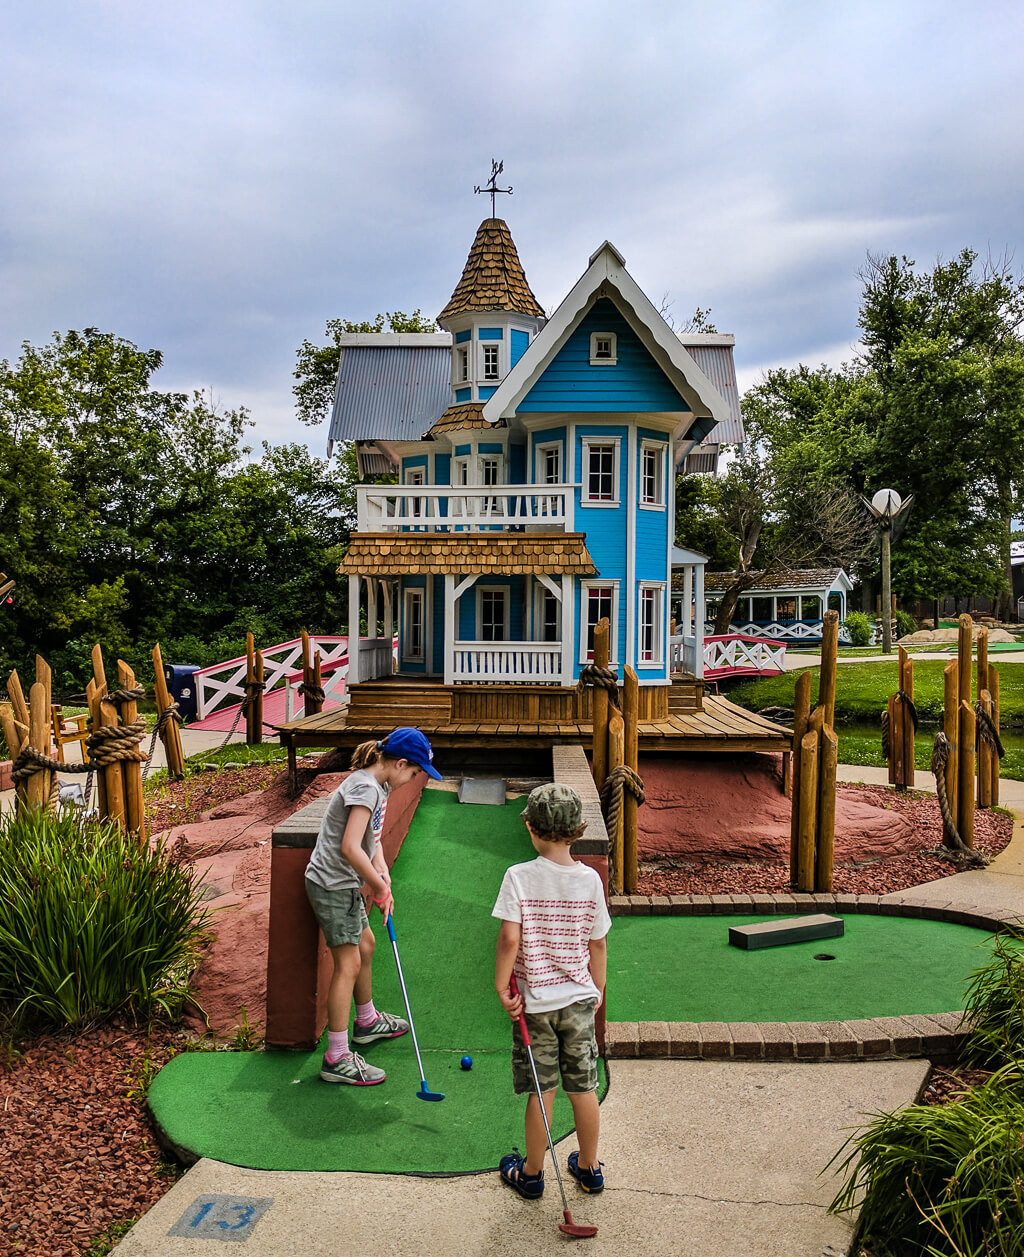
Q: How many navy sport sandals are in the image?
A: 2